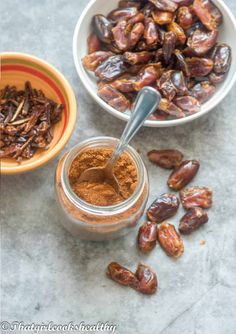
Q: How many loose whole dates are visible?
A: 9